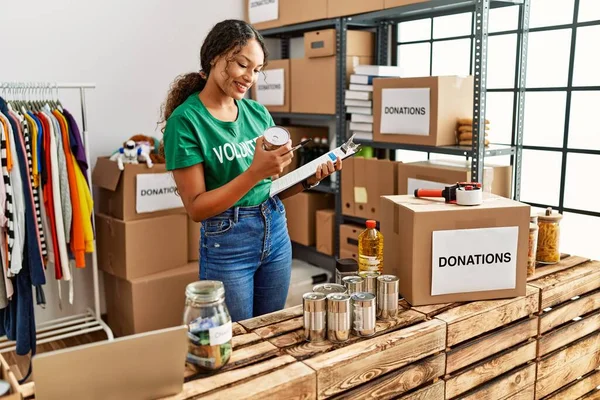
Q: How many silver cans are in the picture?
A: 8